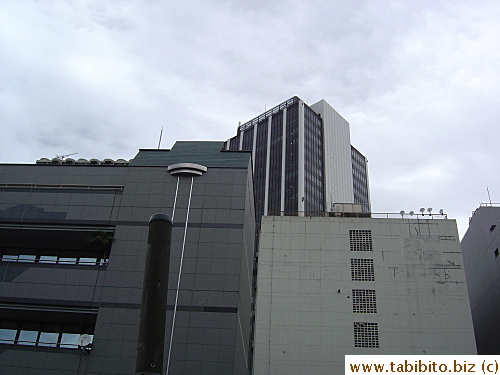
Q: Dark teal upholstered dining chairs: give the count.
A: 0